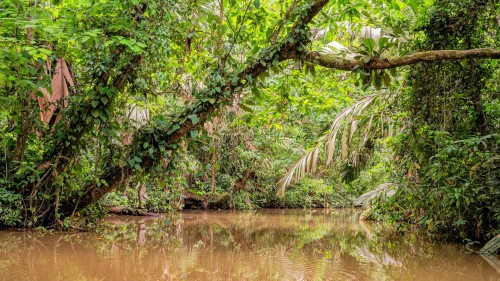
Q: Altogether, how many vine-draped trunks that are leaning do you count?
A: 2